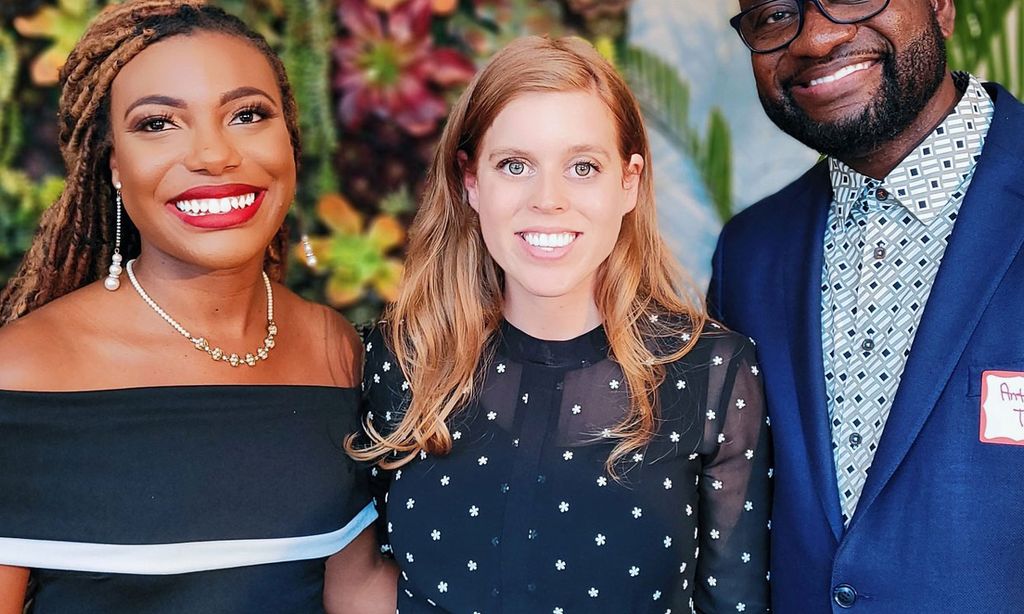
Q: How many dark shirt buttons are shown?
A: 4